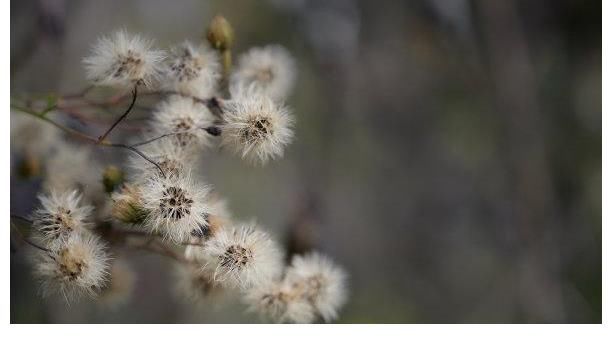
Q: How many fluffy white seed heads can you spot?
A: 12